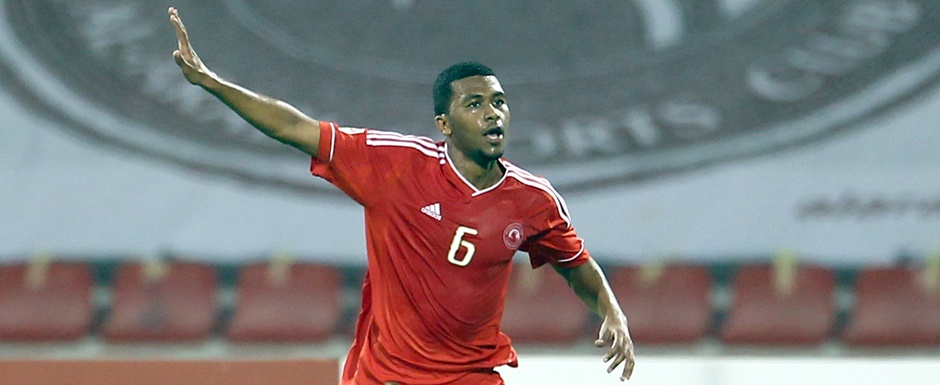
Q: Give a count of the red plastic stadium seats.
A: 7